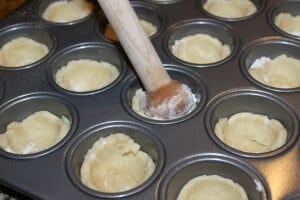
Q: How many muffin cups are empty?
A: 0